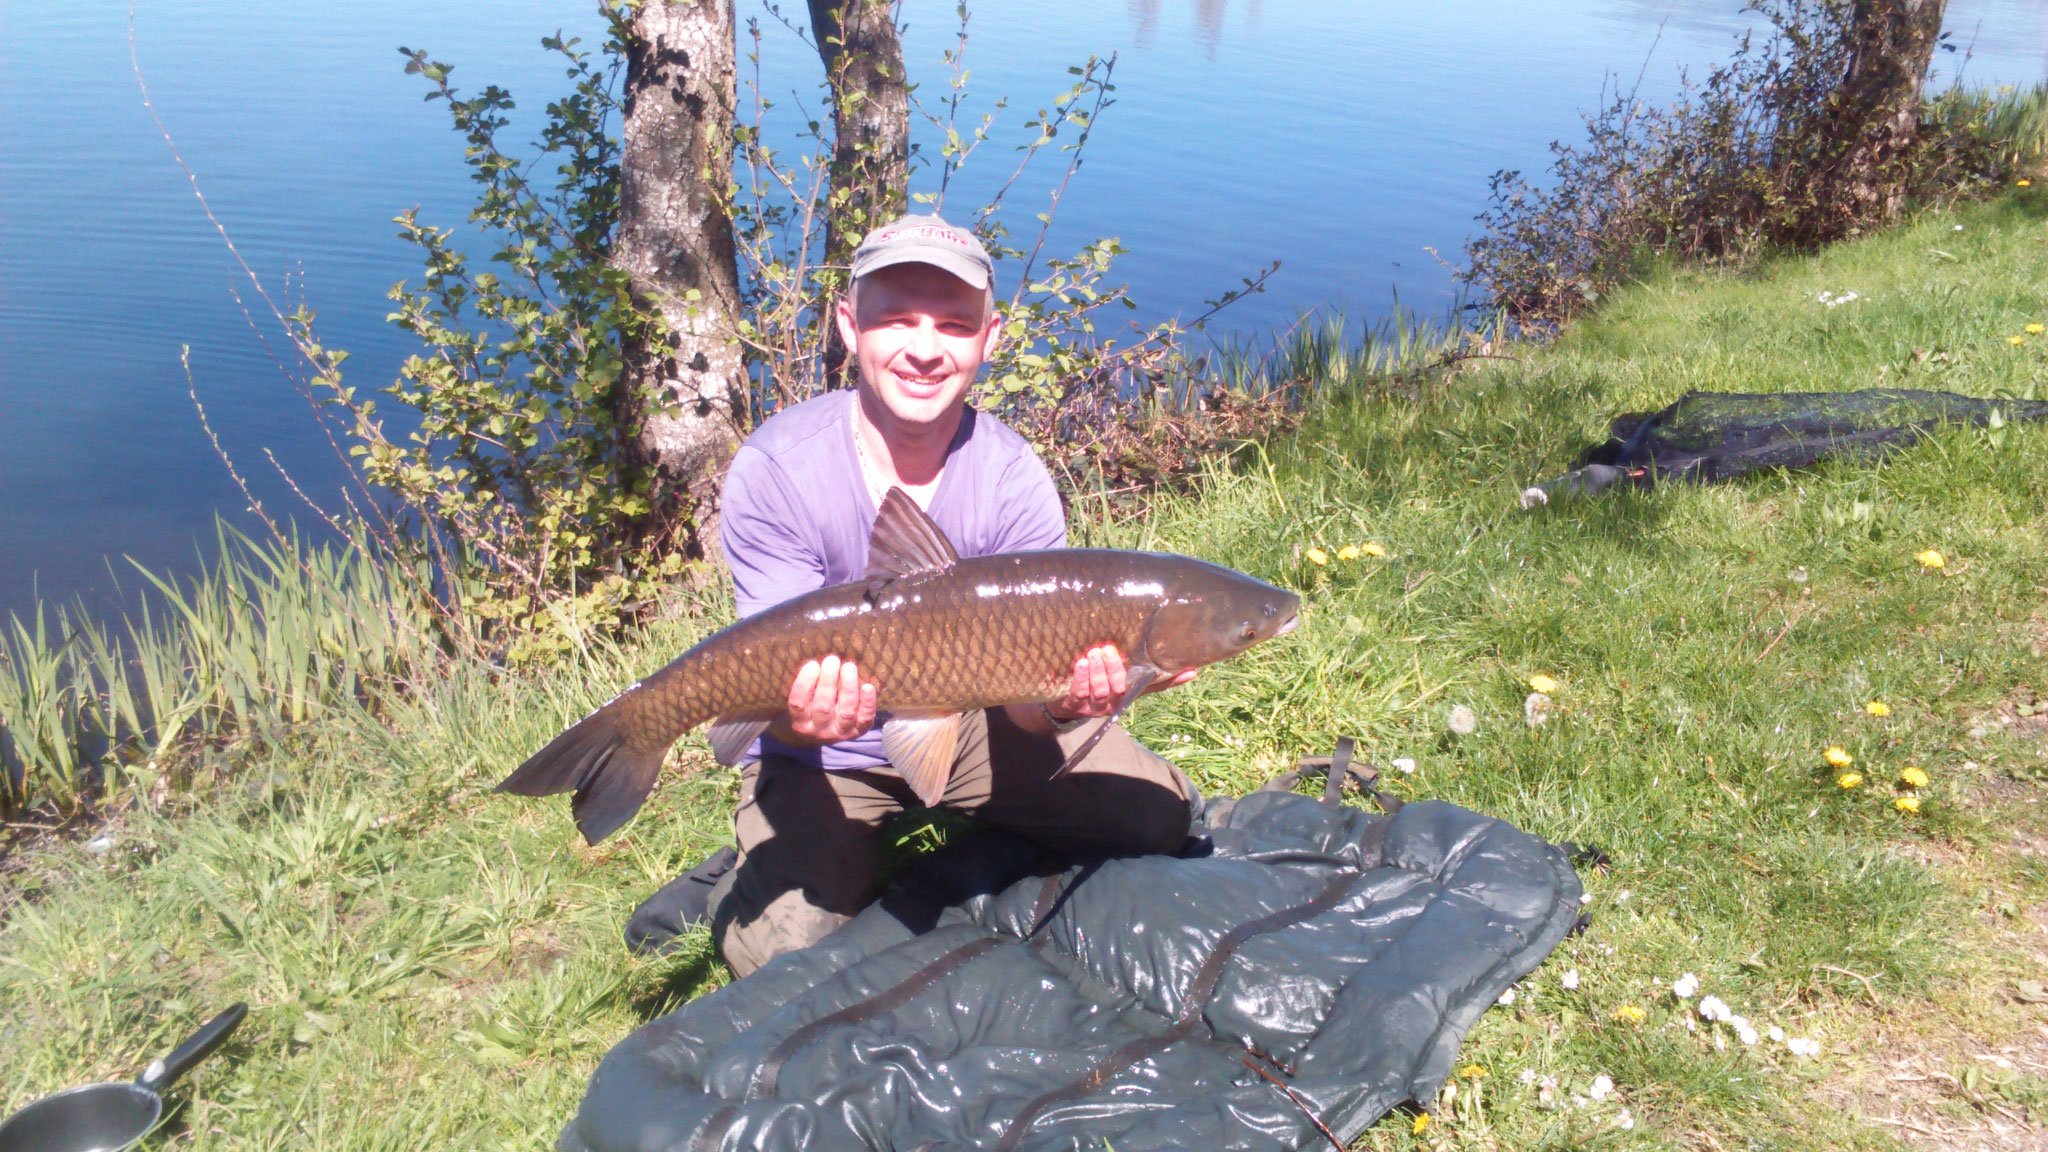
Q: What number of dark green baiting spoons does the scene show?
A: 0